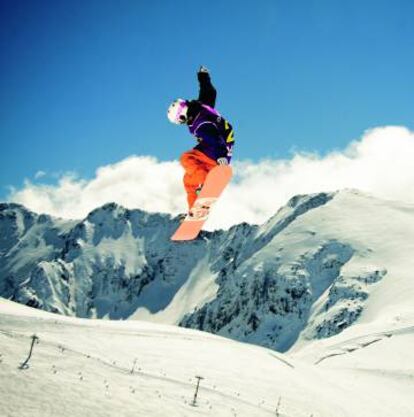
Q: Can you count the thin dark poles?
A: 4